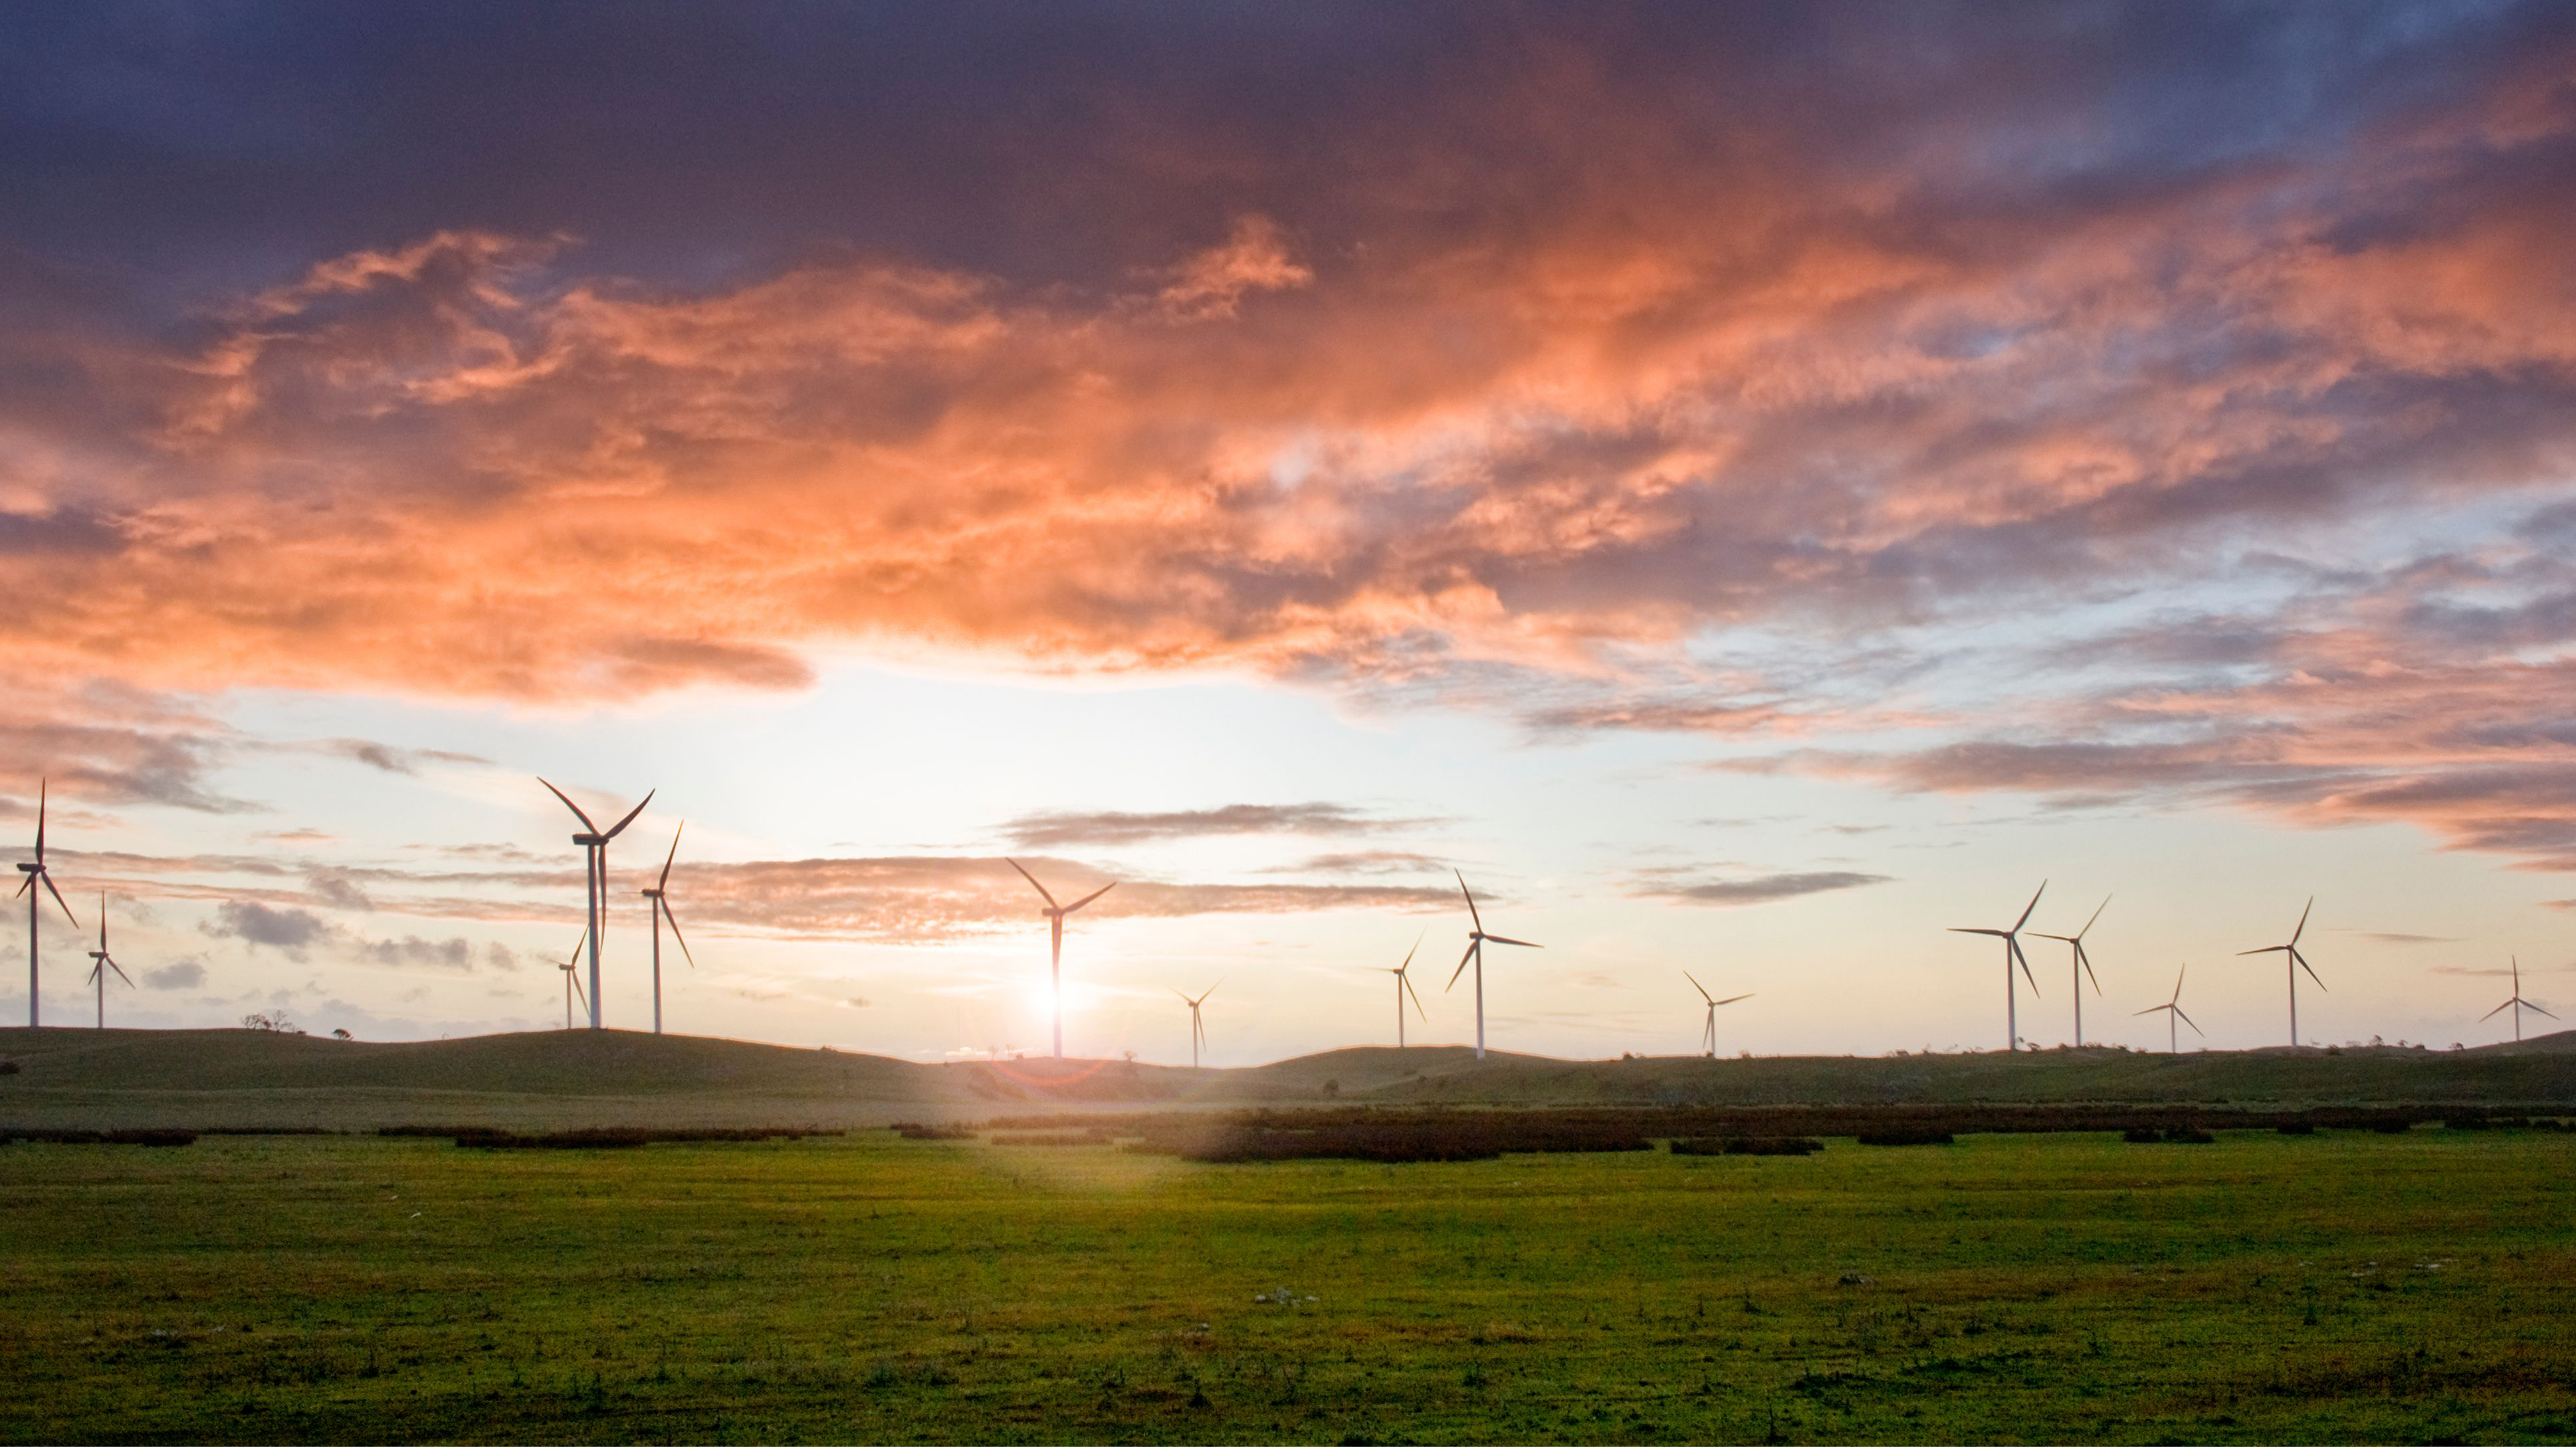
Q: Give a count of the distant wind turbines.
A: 15